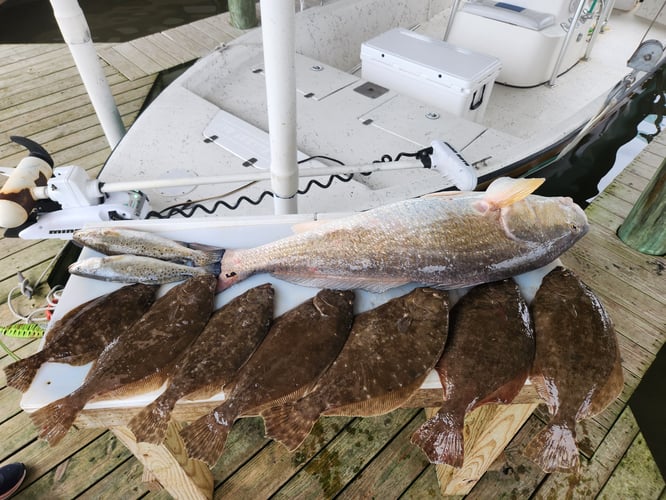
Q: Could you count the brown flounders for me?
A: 7